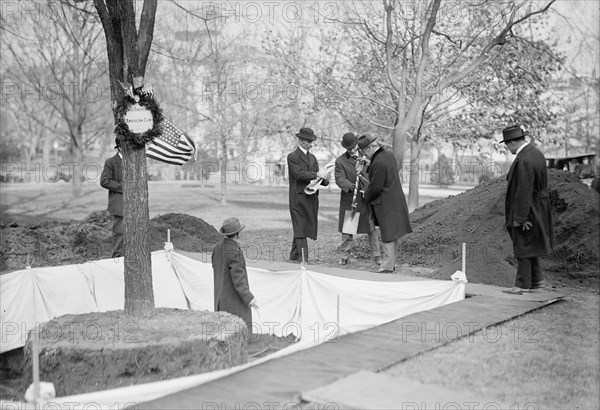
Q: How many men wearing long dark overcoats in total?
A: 5